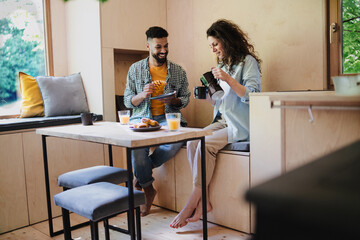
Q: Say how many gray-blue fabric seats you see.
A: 2